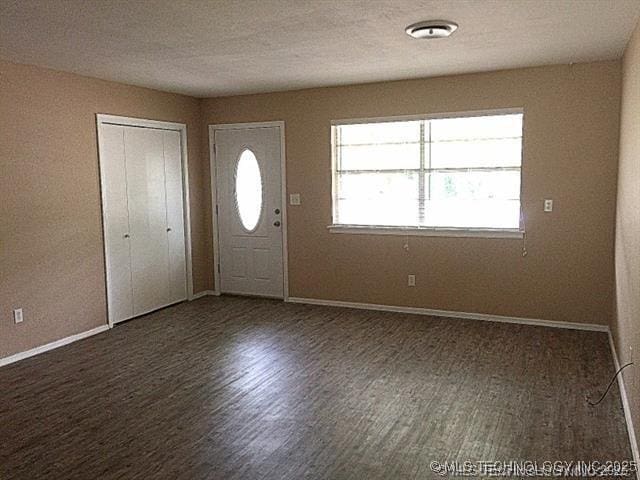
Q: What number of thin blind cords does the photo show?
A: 2